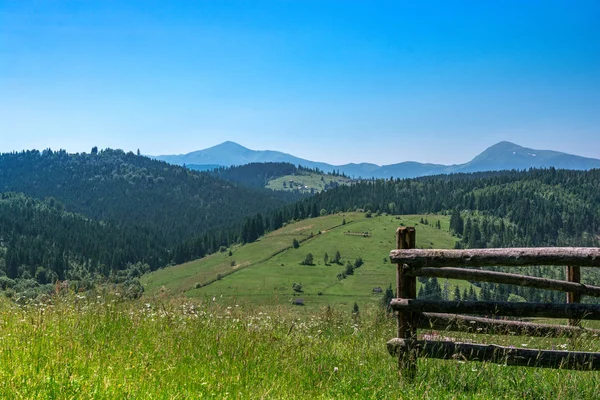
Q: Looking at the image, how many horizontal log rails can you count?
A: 5